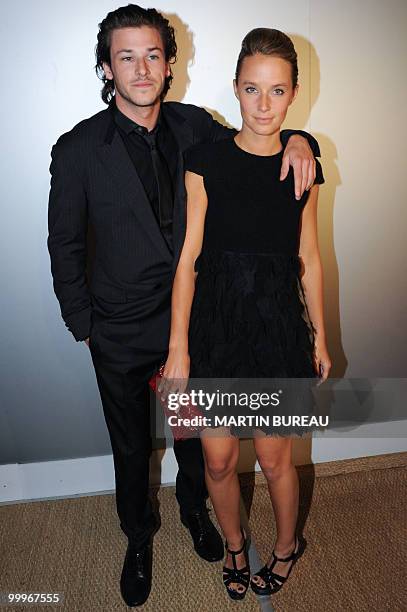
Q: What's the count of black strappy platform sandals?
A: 2